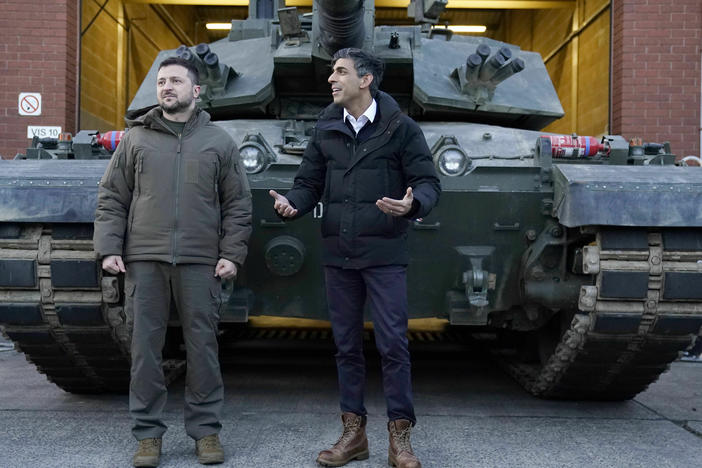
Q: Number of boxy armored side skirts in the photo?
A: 2